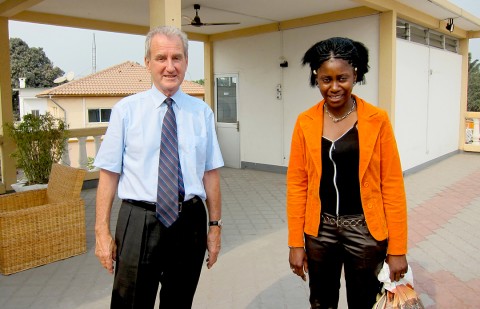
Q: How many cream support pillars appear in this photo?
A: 5